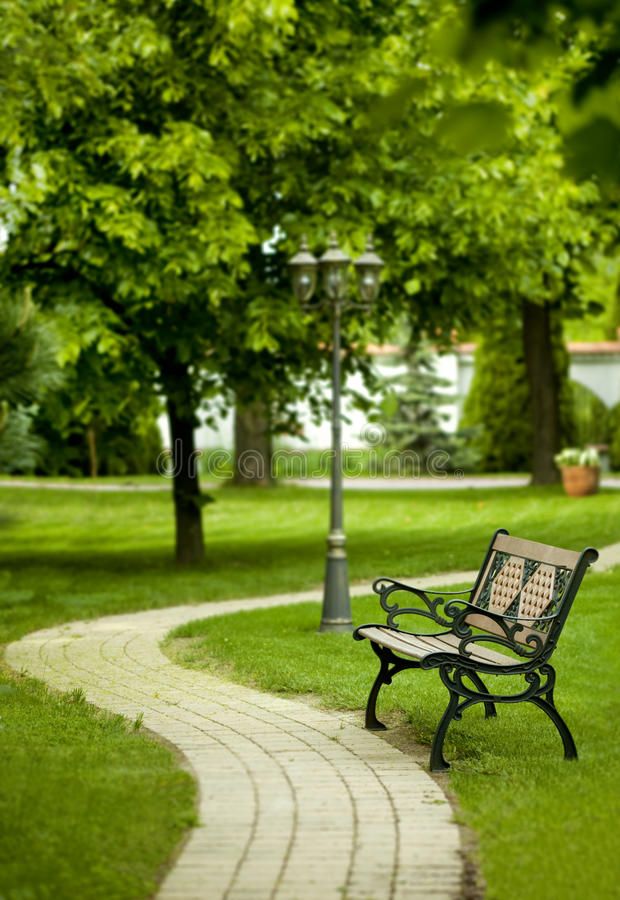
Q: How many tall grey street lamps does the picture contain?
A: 1